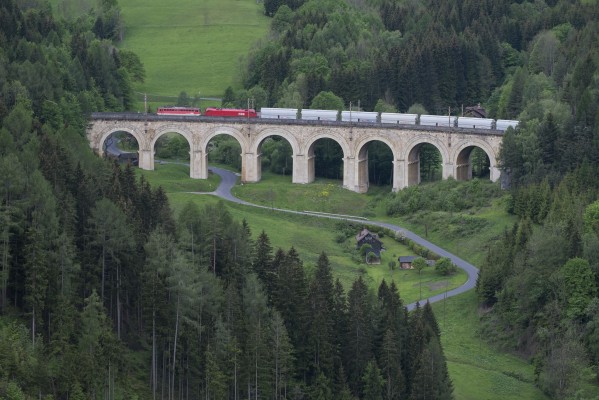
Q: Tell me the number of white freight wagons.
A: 7